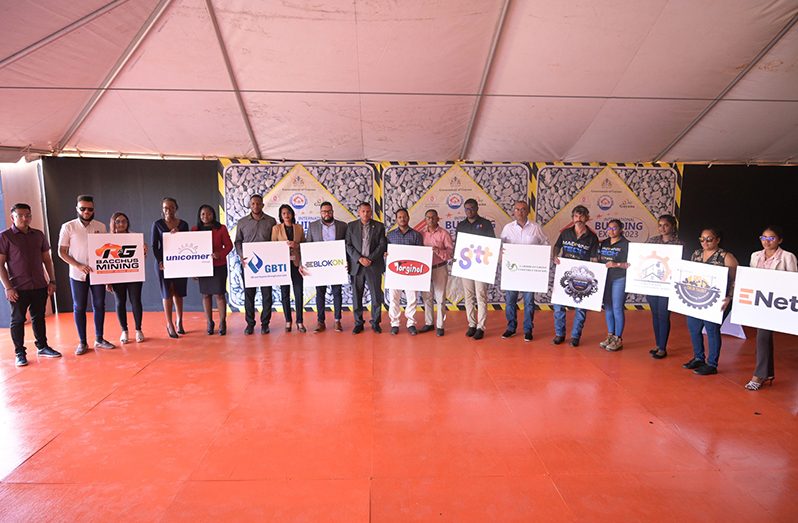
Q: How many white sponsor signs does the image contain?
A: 11